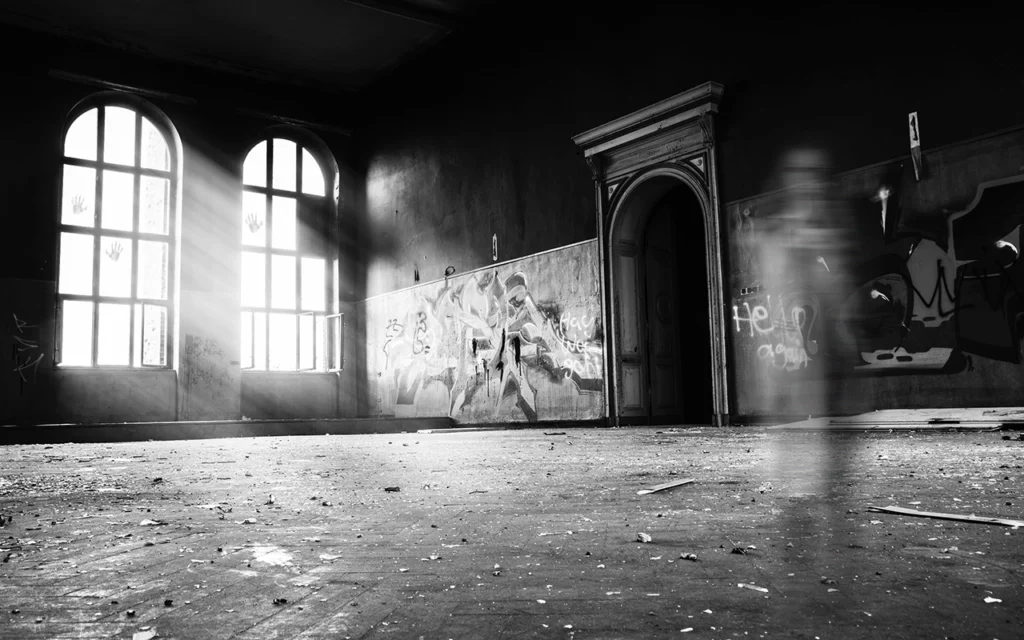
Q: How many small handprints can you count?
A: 3